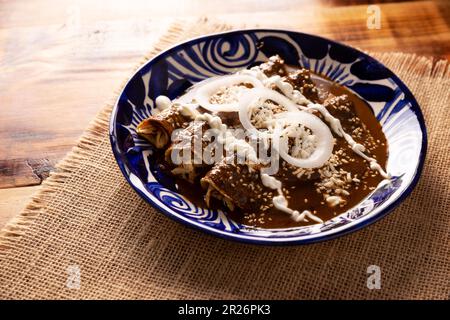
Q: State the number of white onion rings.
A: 3